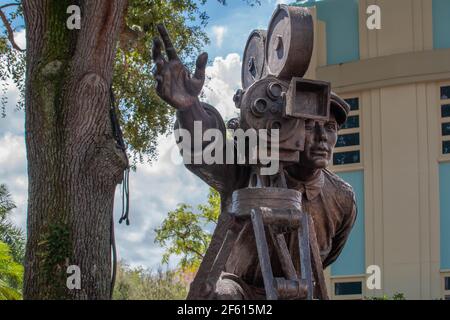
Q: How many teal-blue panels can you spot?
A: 4